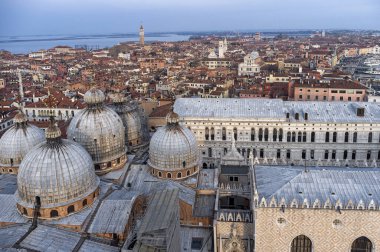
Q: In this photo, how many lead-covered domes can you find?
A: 5